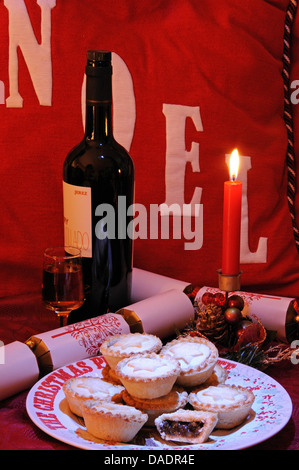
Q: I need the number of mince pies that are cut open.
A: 1